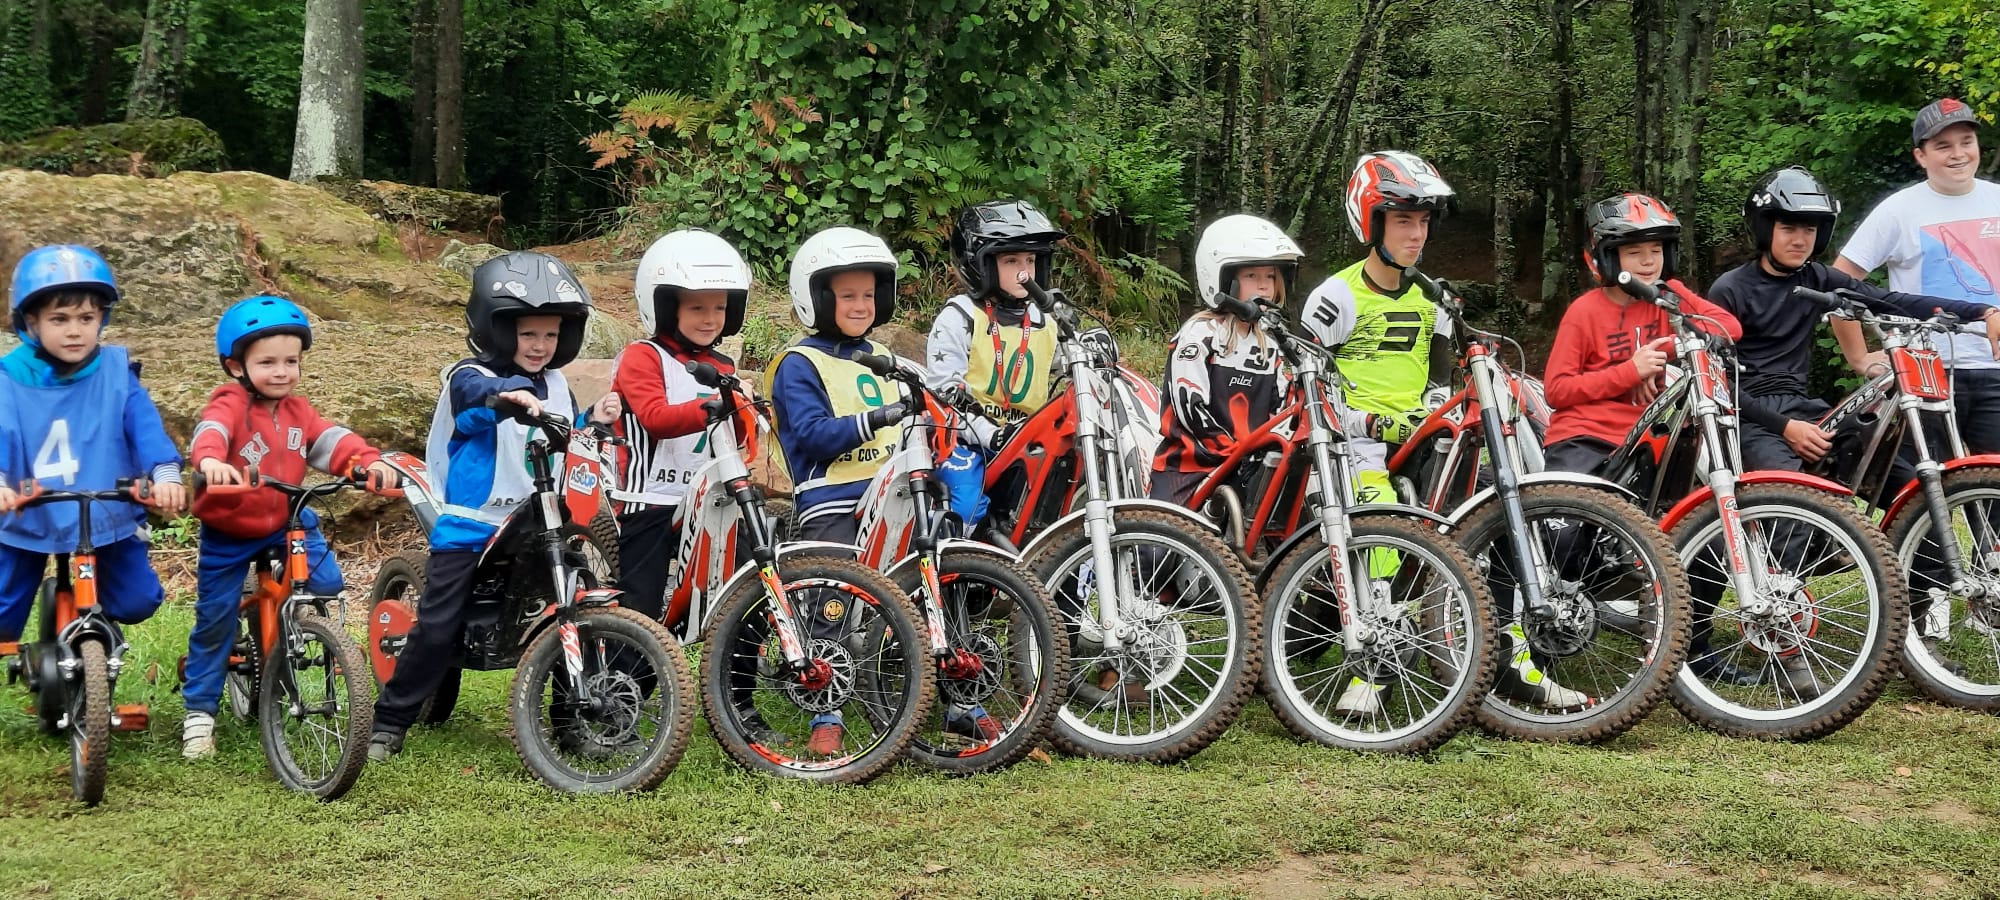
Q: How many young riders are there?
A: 10